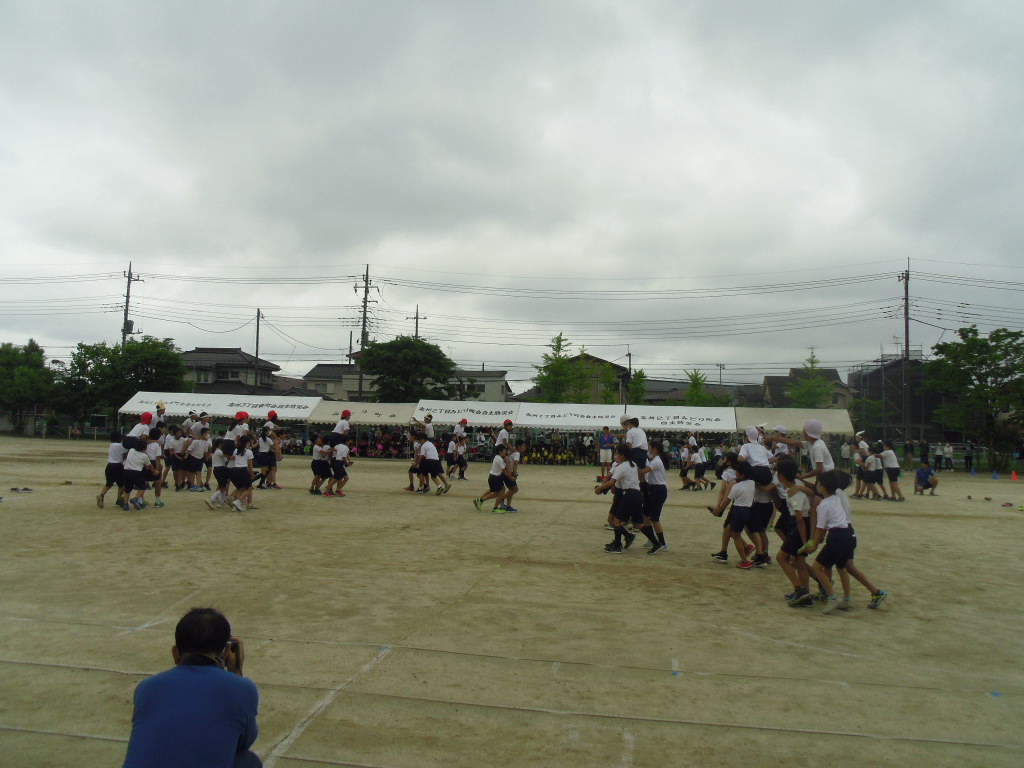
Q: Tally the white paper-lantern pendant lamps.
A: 0